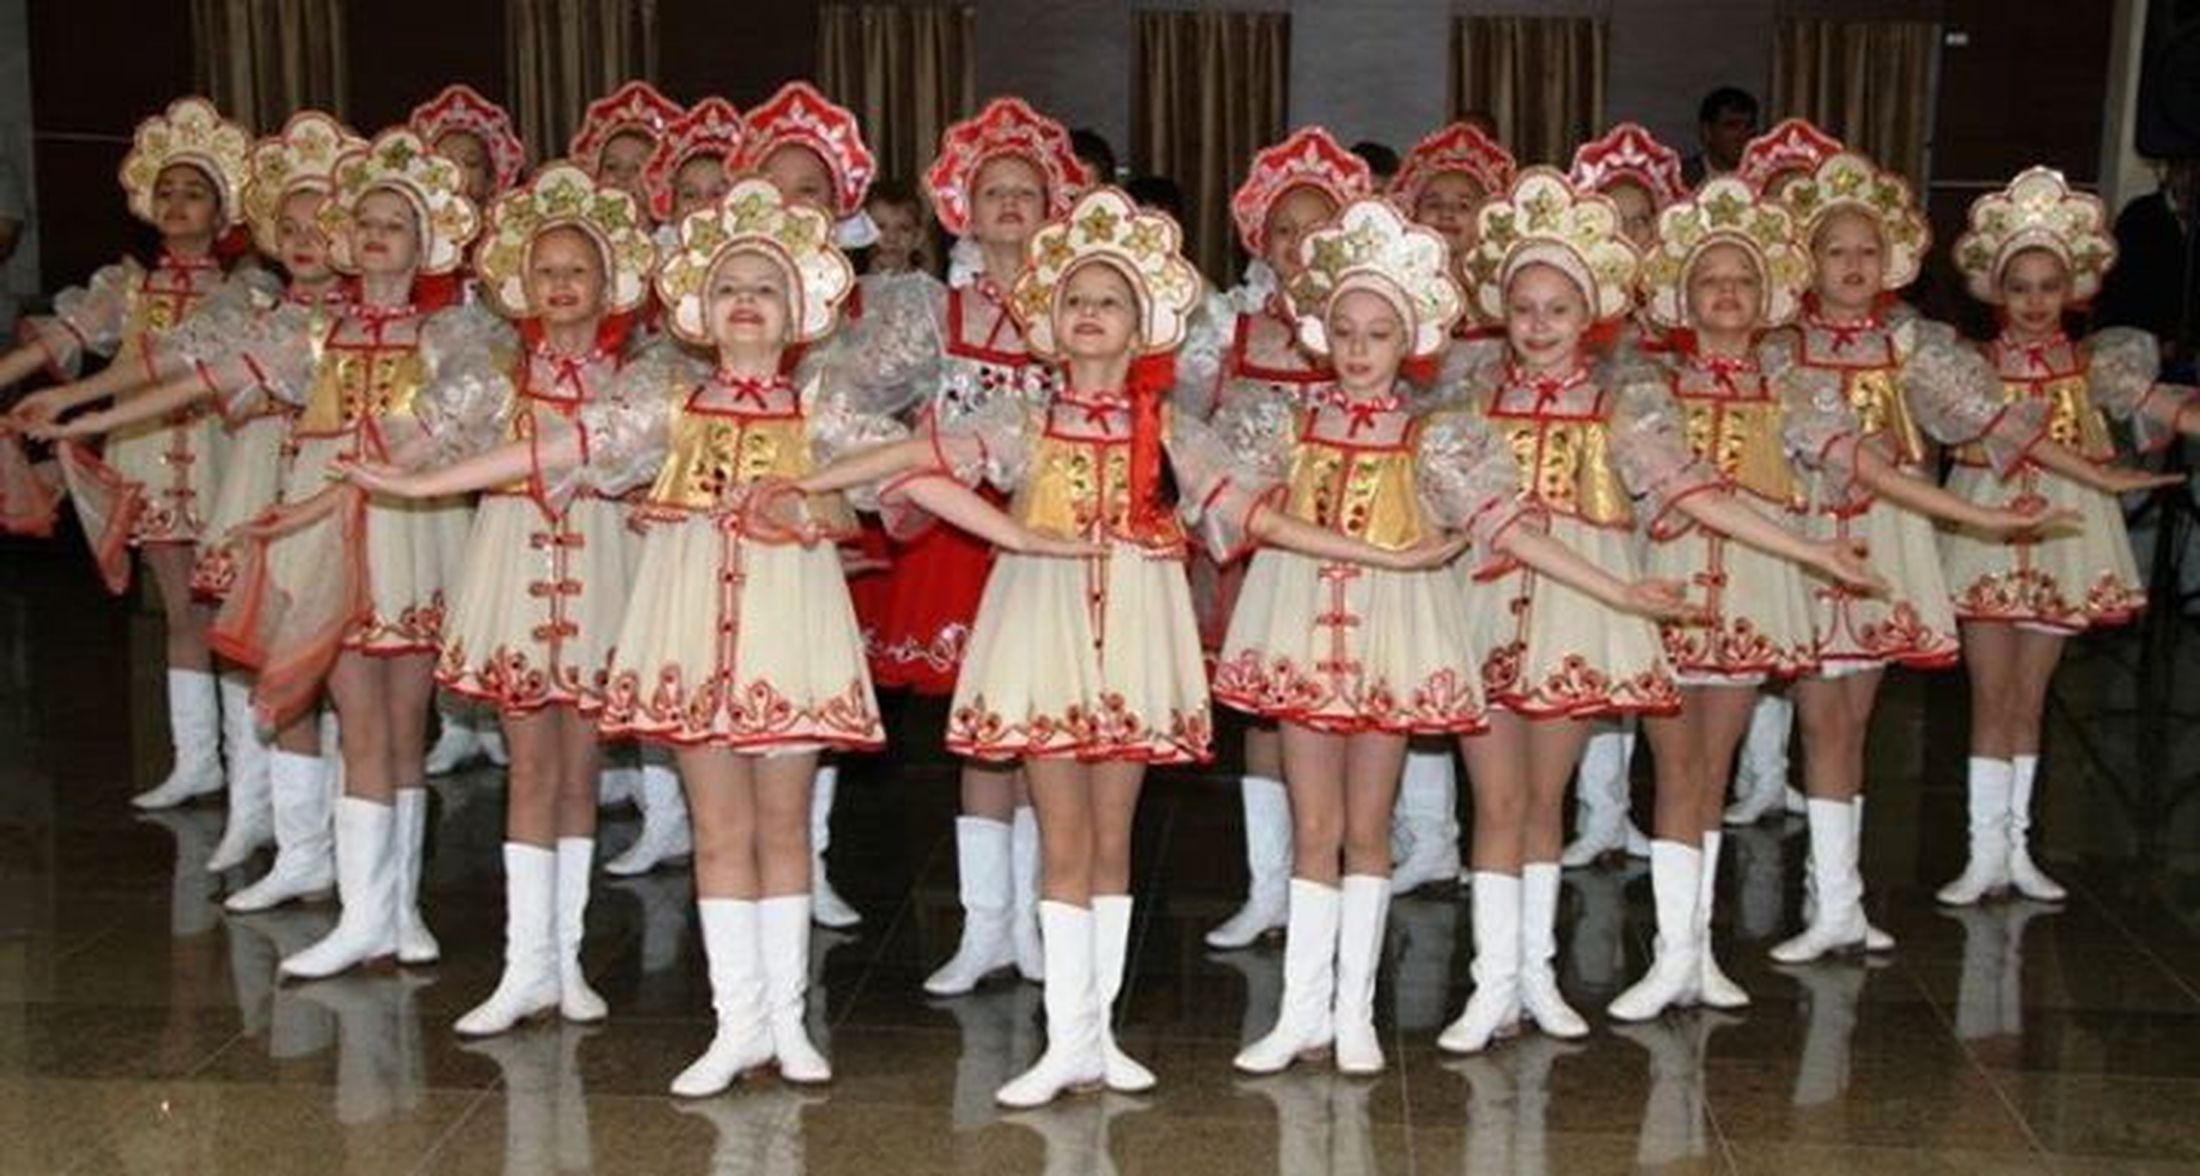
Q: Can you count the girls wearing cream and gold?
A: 11